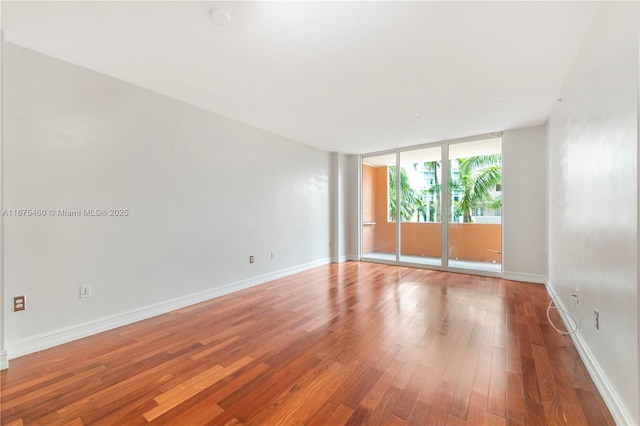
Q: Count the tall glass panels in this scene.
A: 3